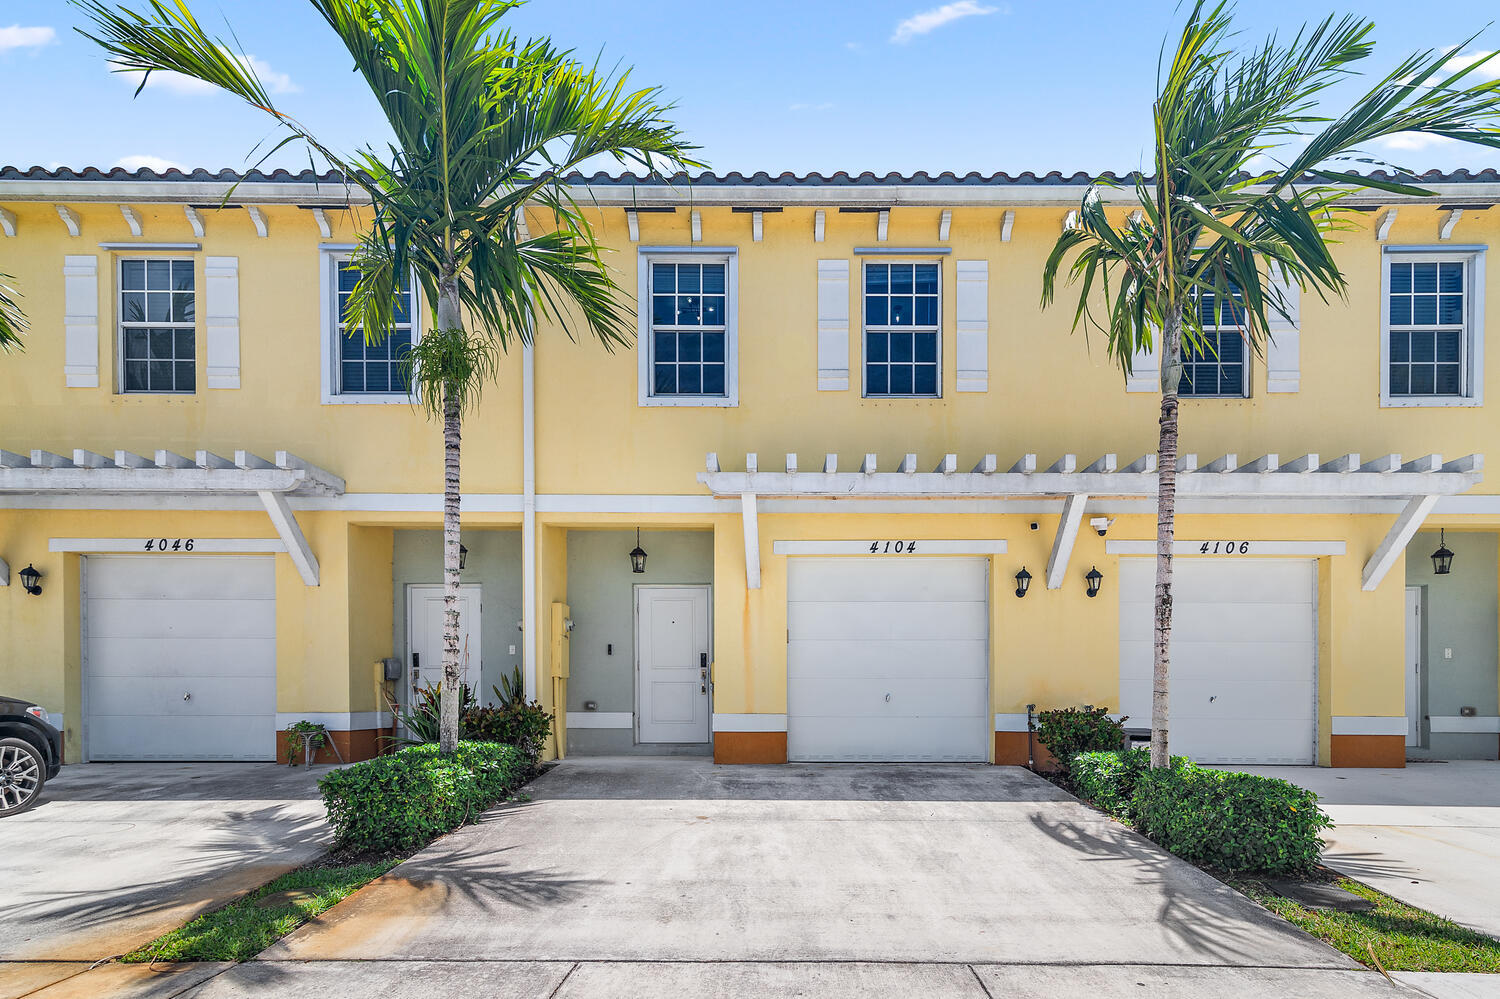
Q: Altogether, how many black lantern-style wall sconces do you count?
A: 3